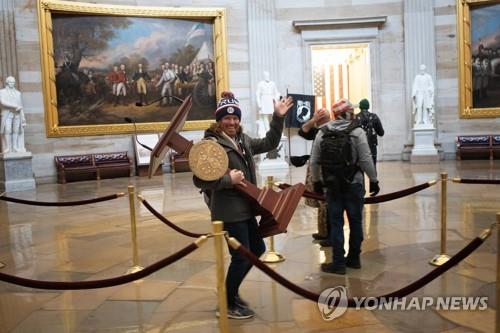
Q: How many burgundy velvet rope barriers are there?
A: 6